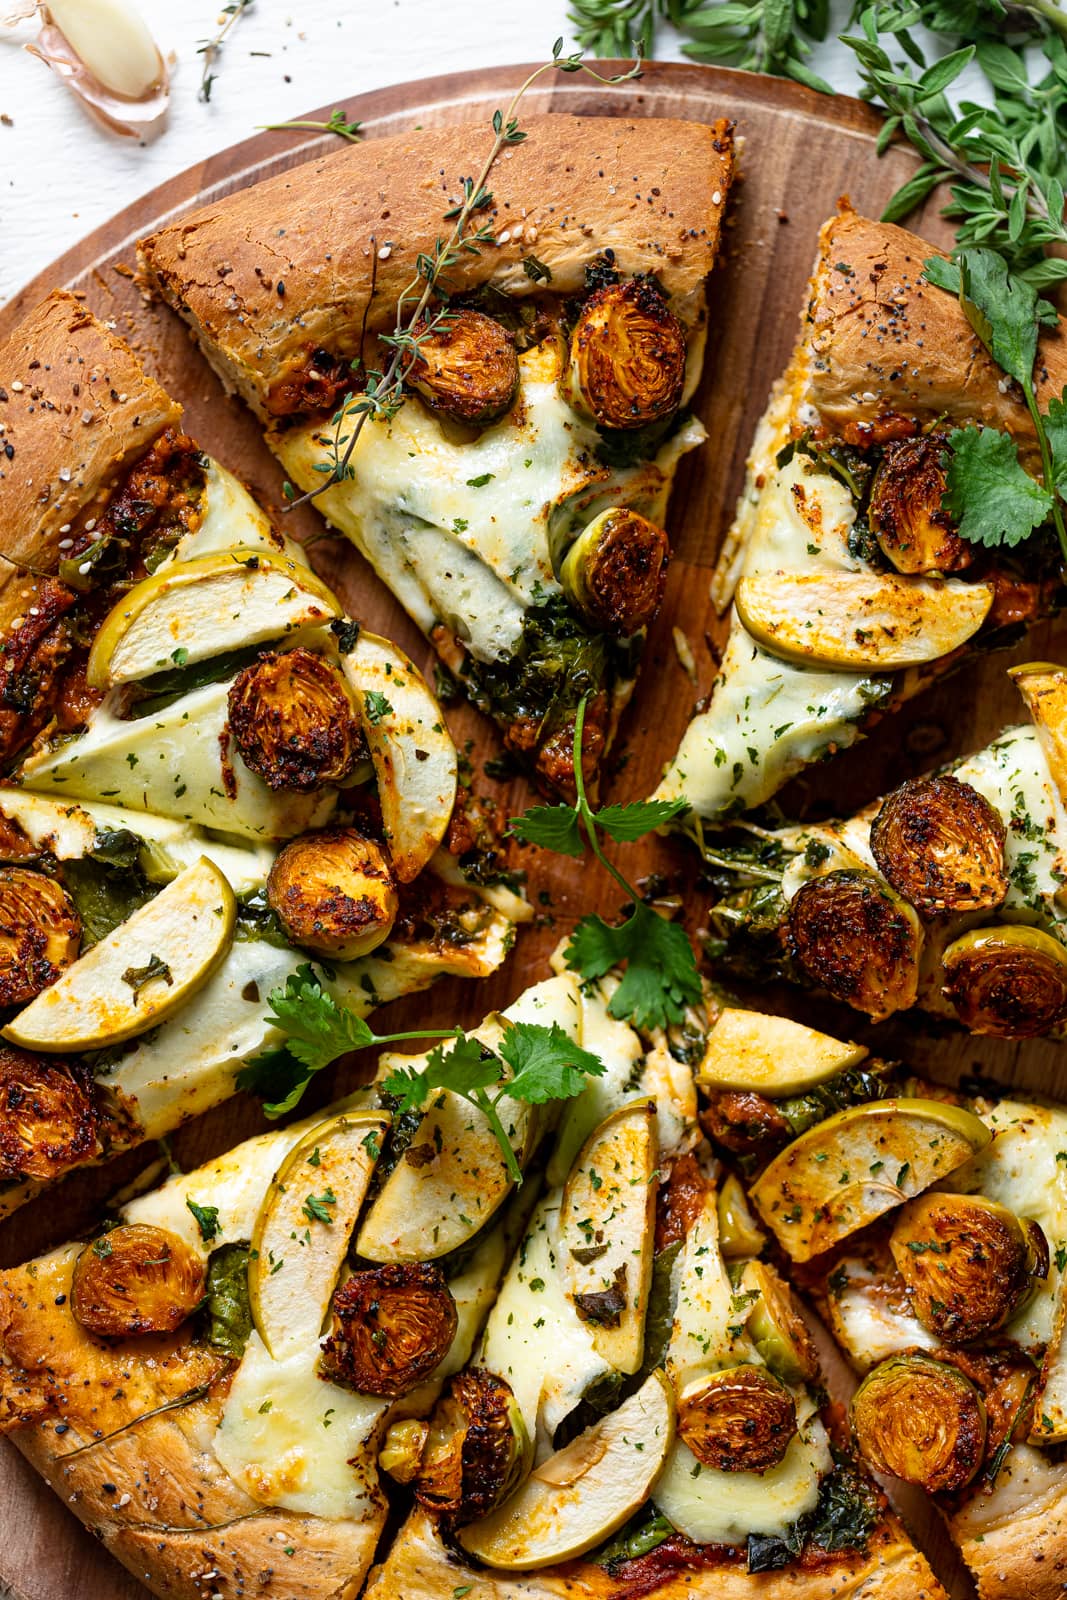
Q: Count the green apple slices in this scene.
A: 12